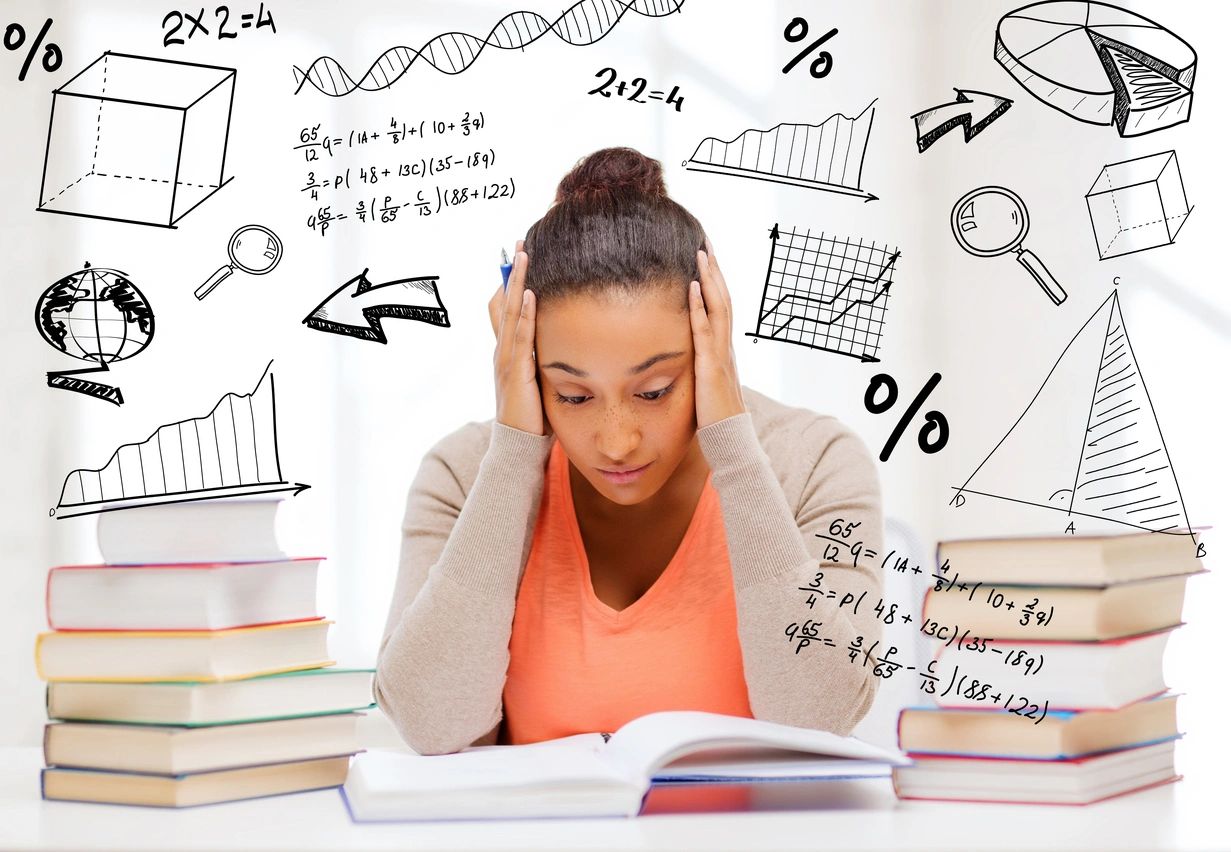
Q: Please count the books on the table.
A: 12